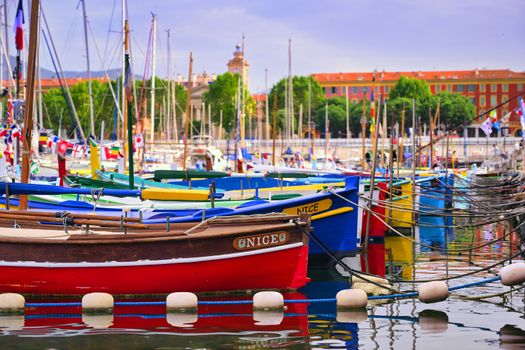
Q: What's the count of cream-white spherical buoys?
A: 7